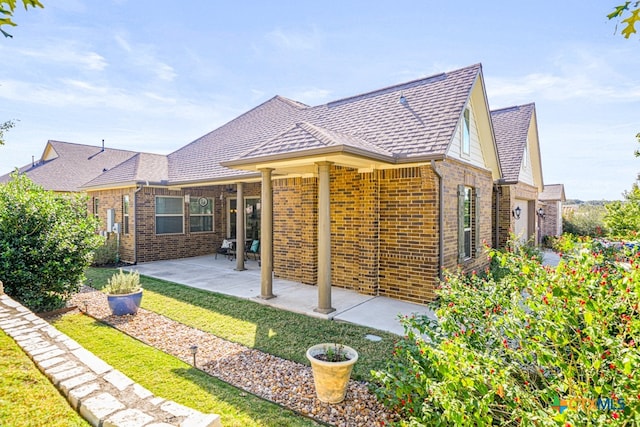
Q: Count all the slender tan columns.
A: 3